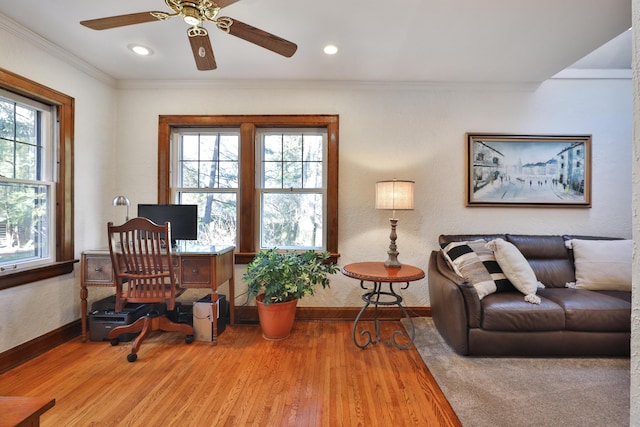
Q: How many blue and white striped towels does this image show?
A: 0